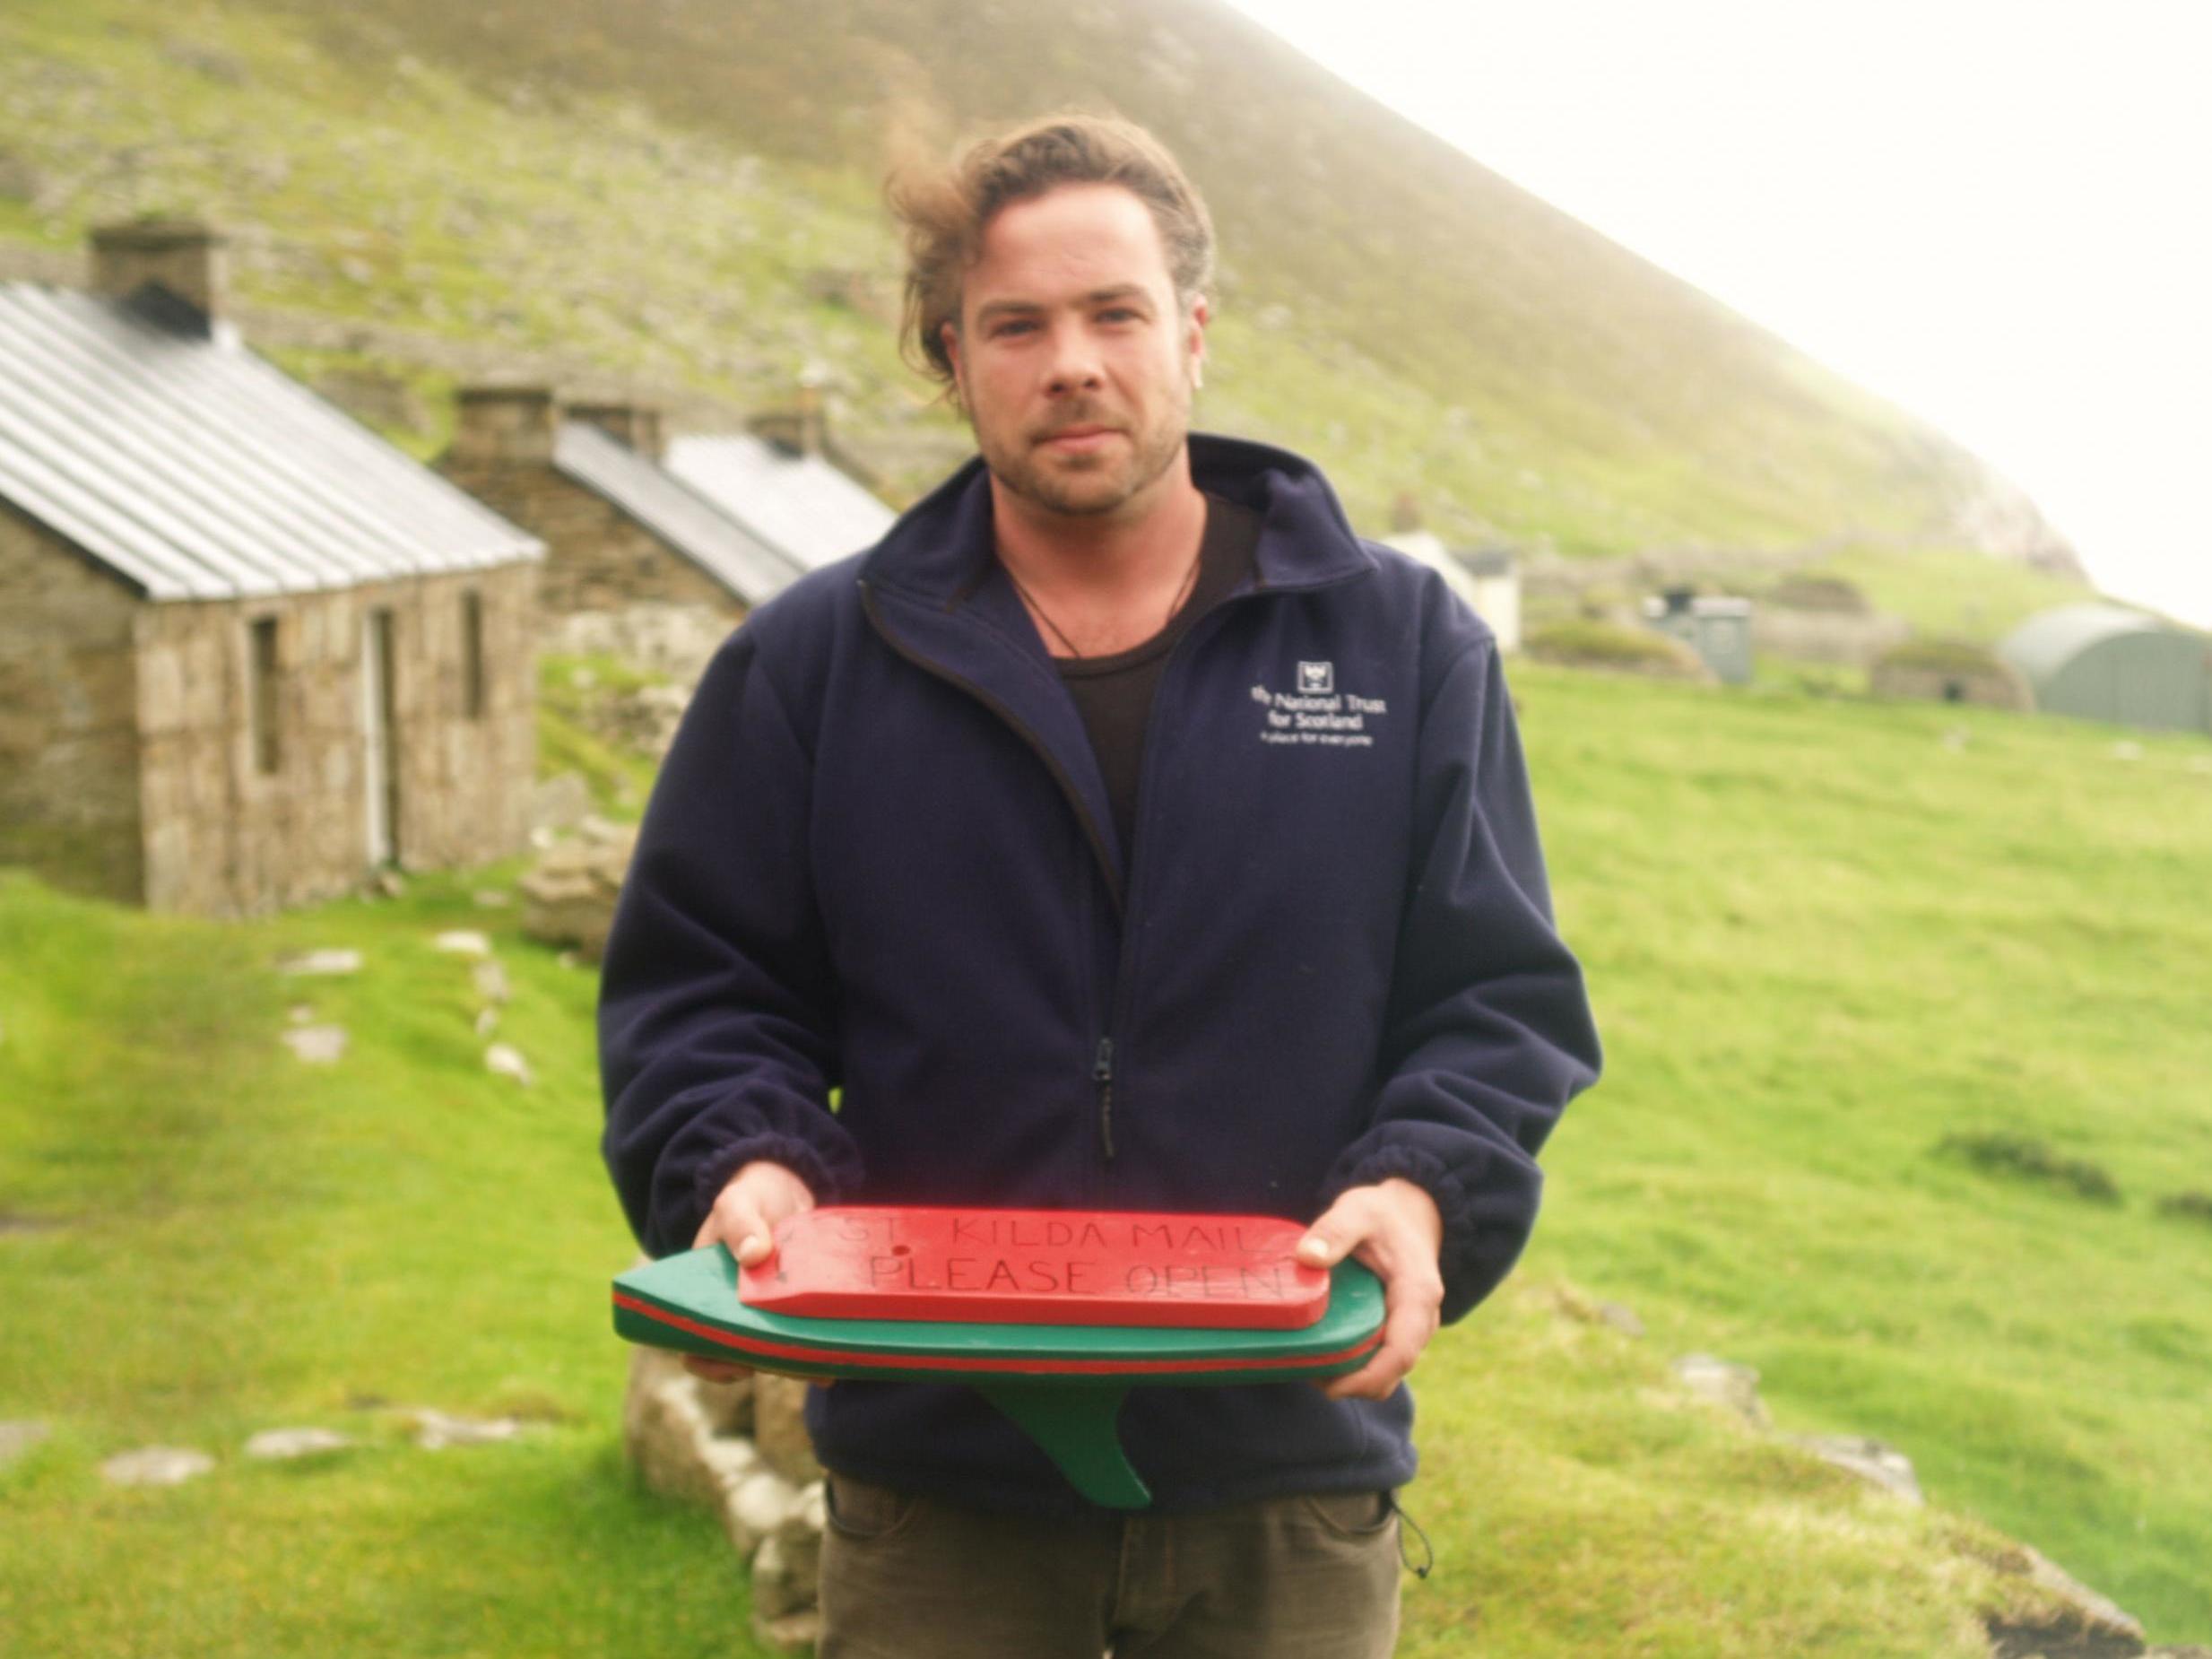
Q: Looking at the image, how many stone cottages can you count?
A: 3